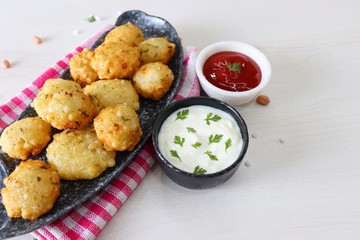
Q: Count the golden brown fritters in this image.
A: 11